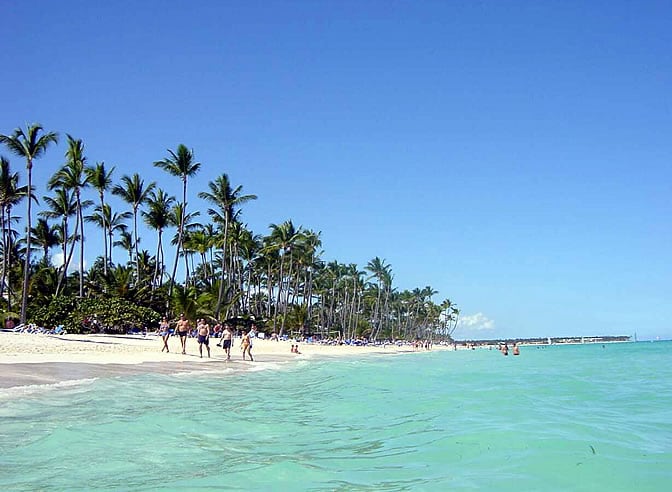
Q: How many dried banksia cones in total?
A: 0